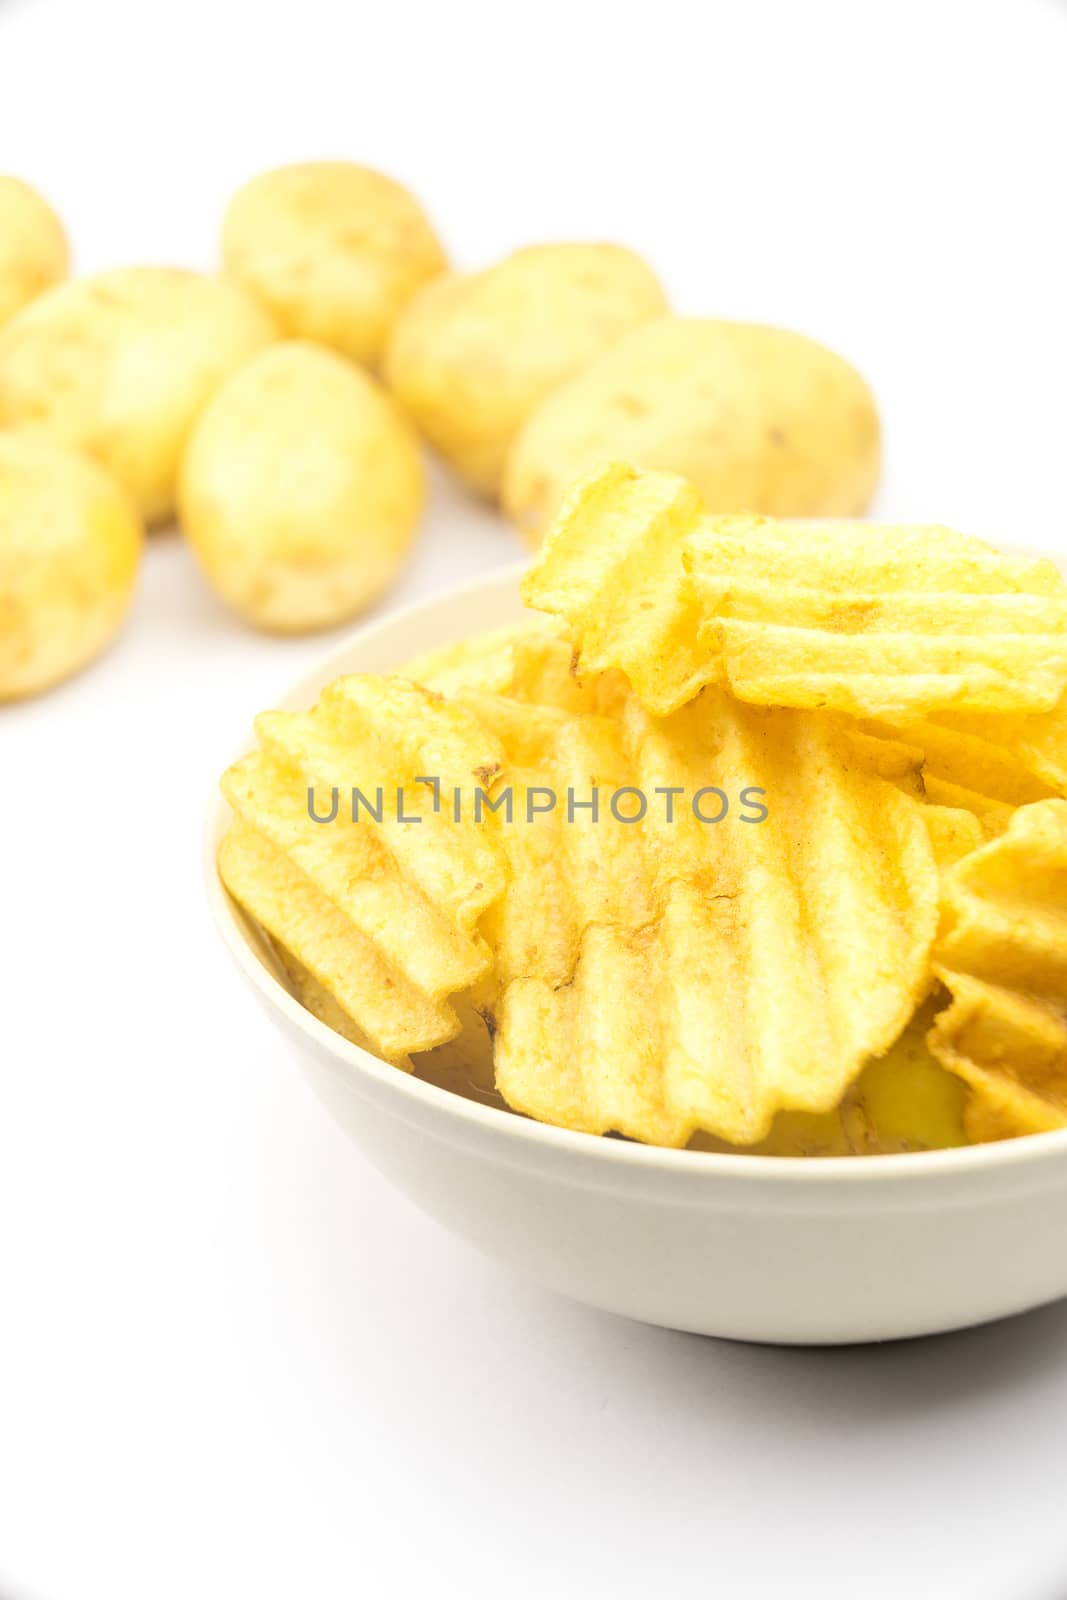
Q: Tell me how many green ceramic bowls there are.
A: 0